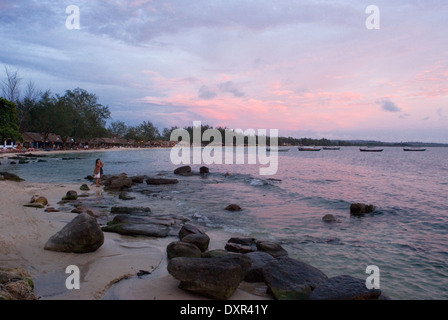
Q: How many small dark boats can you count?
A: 5